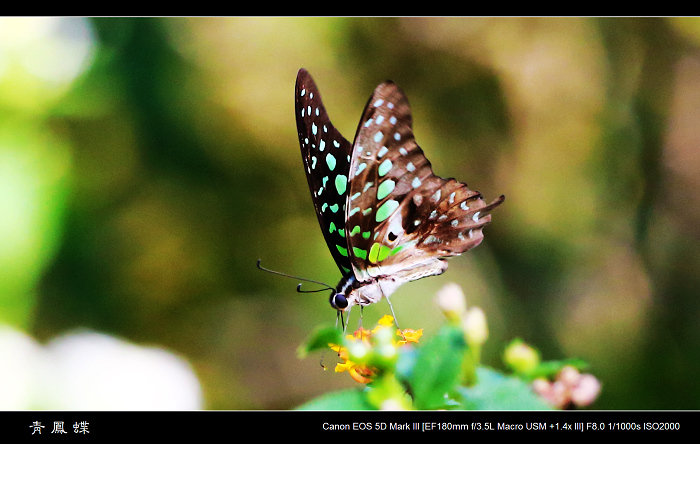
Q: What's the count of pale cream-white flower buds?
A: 2